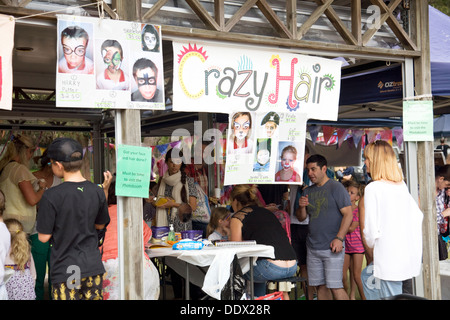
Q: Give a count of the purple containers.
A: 2